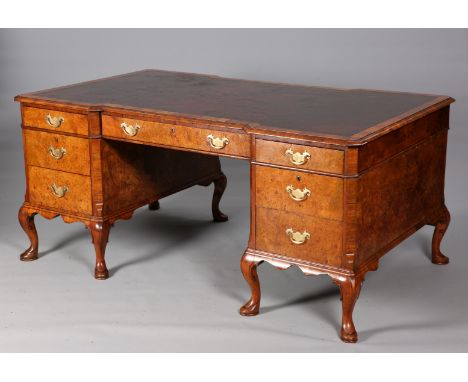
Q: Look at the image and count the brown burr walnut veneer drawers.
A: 7